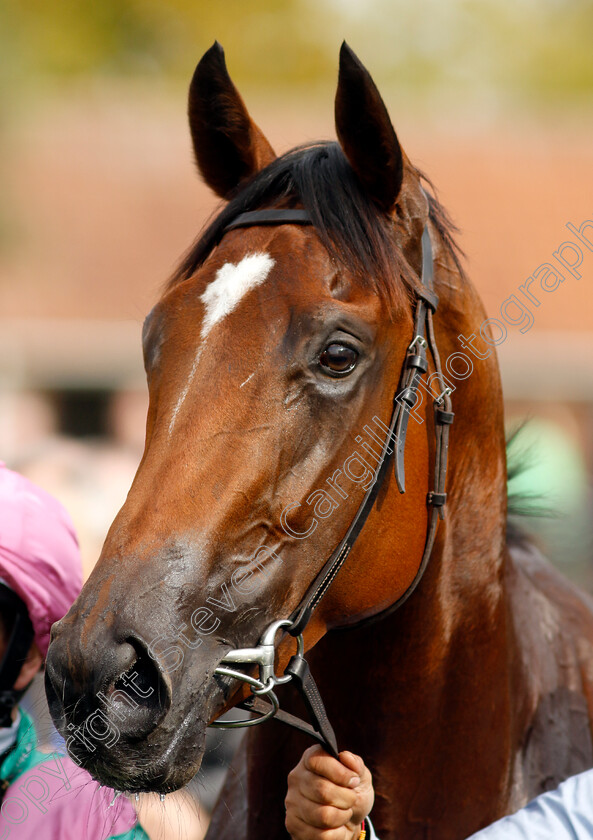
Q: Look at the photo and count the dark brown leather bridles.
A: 1